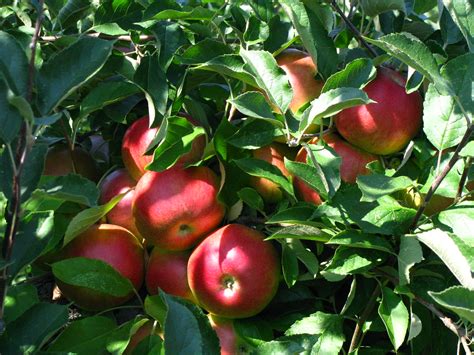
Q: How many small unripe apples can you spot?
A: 0